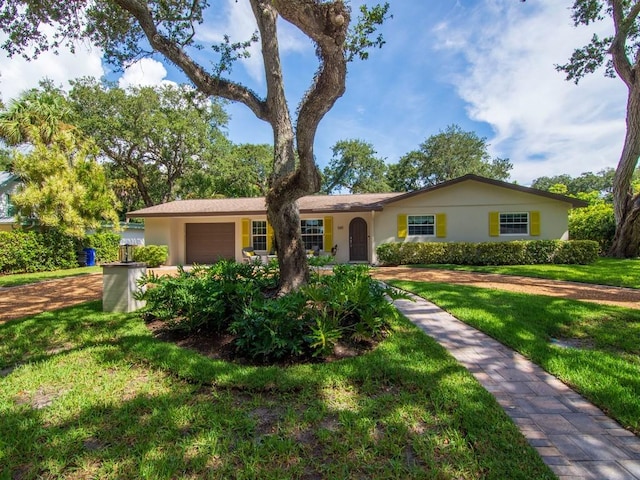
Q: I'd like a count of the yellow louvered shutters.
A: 7